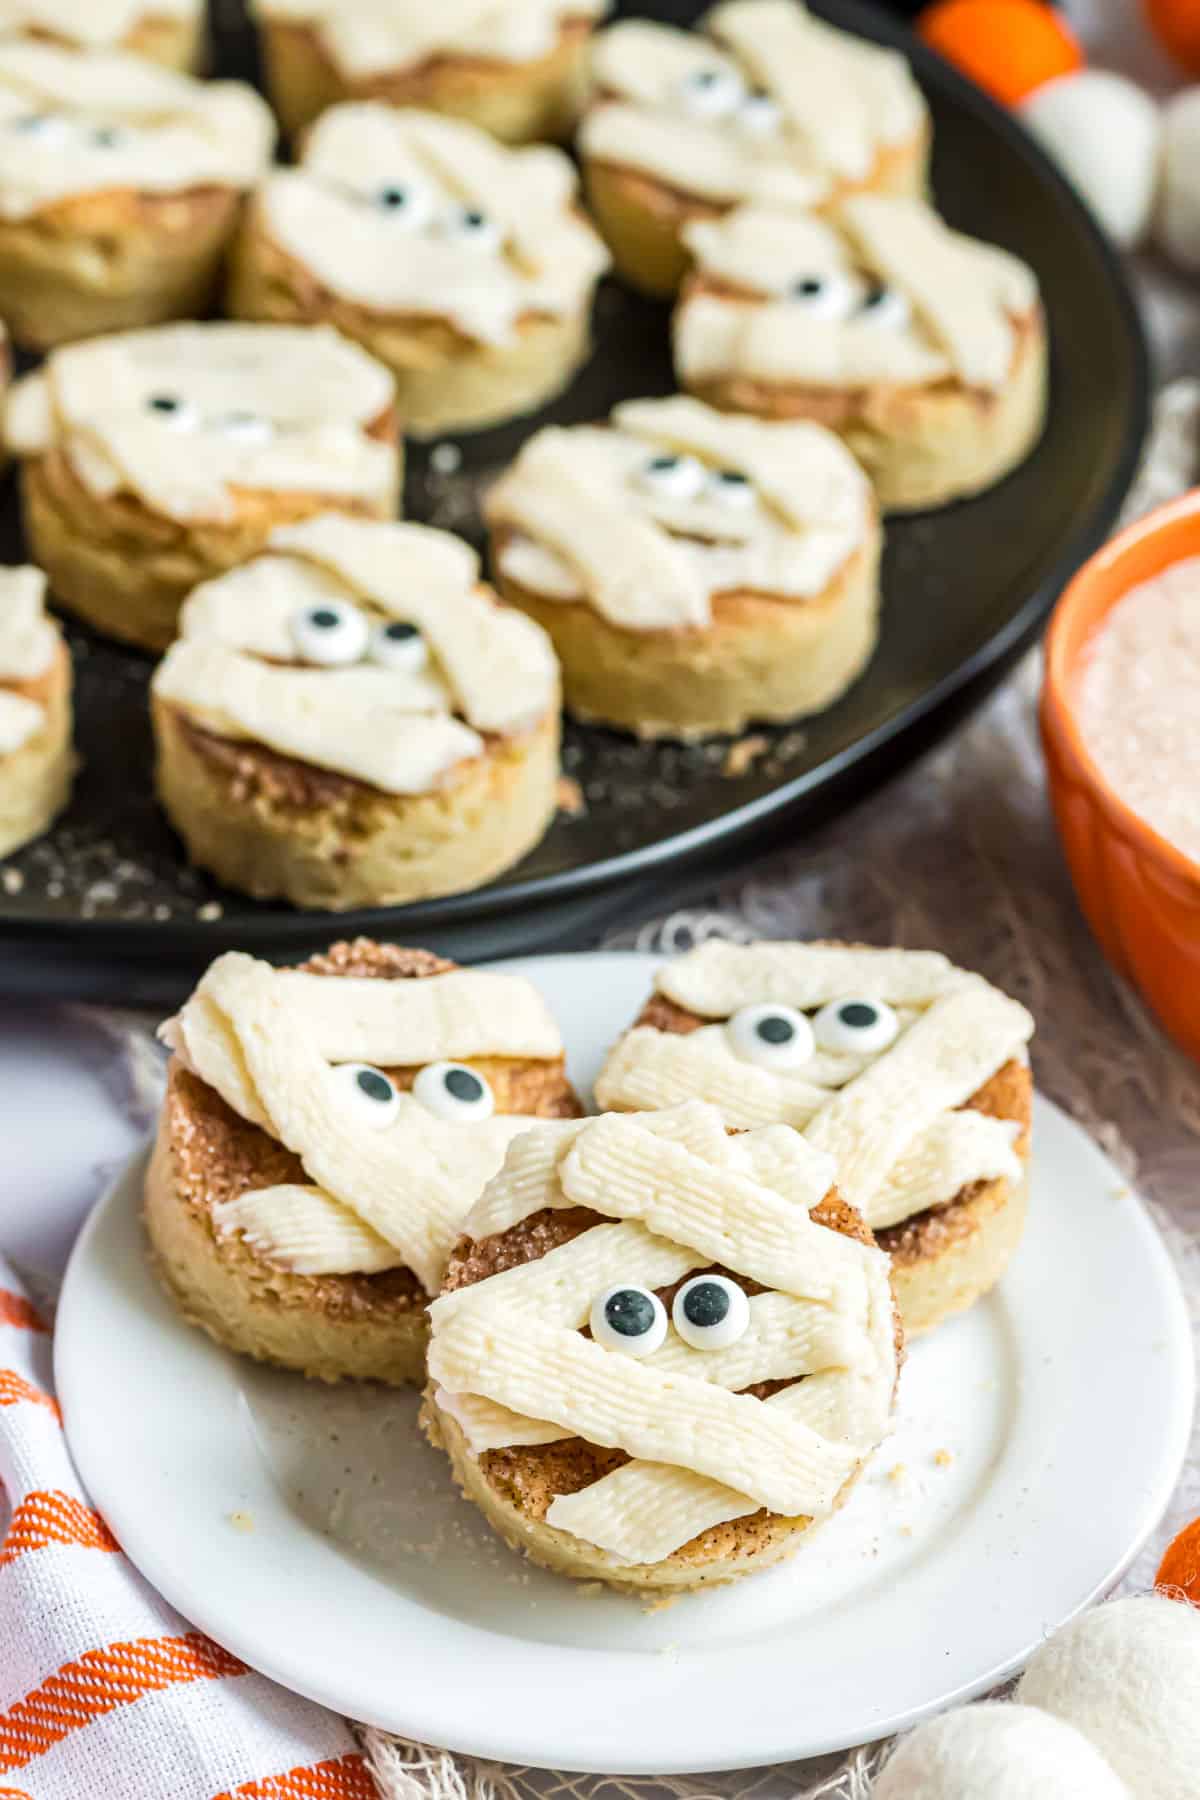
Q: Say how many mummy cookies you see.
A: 13